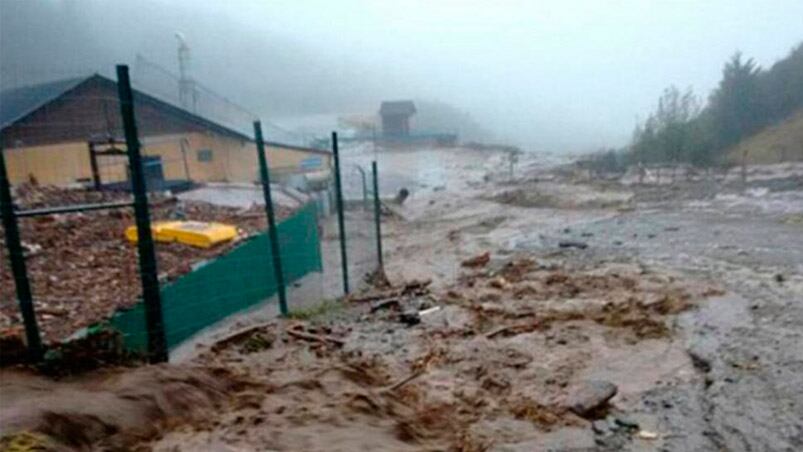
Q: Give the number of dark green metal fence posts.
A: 5